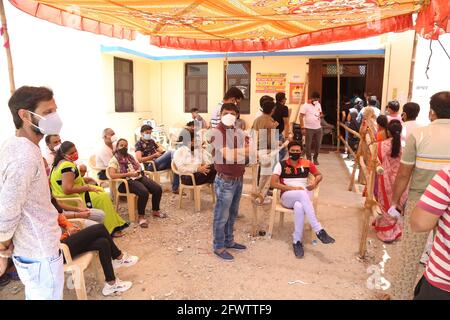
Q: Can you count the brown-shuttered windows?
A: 3